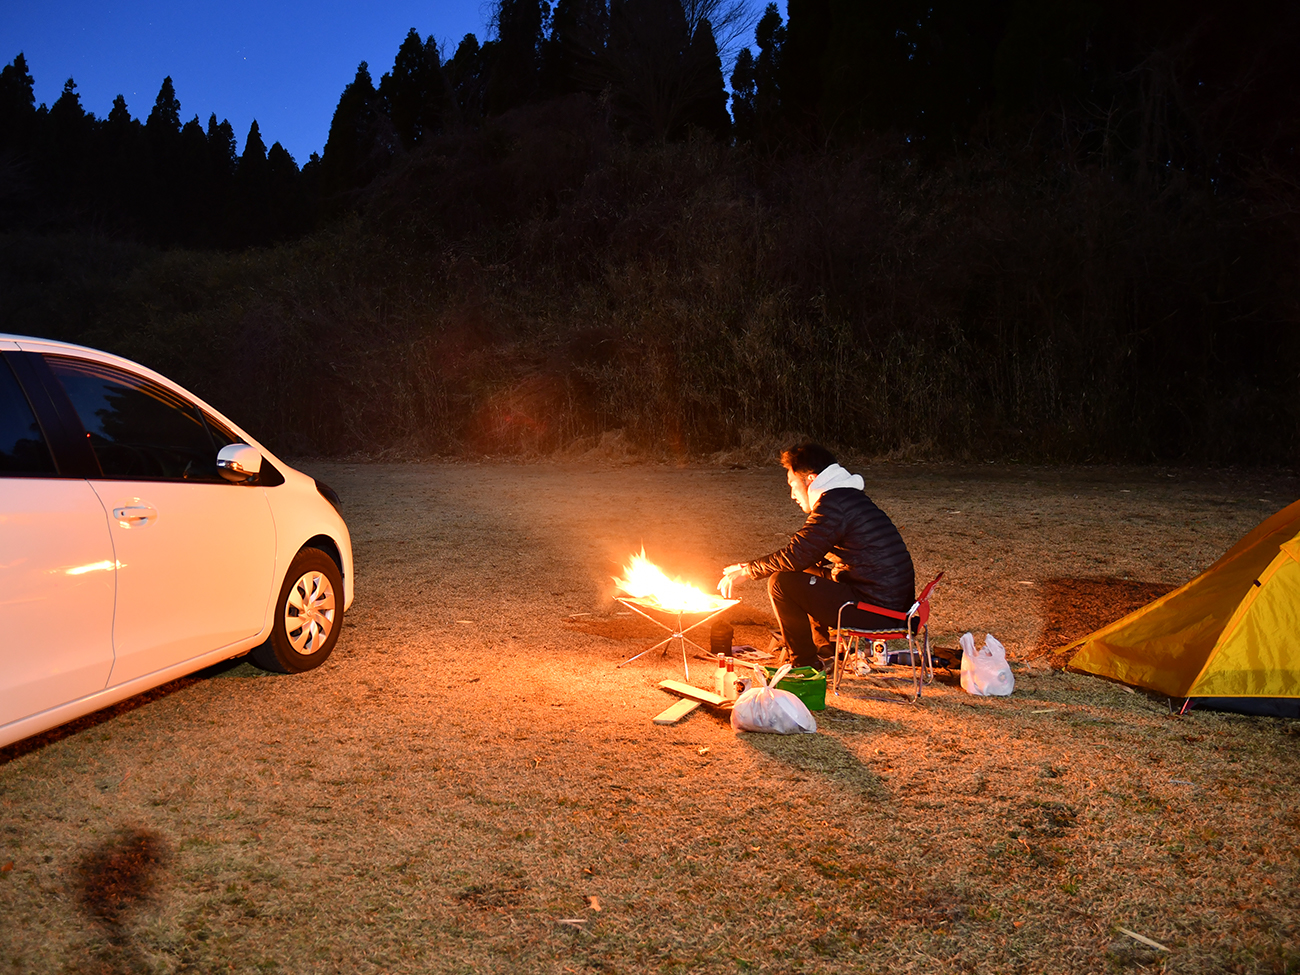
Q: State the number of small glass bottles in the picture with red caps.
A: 2